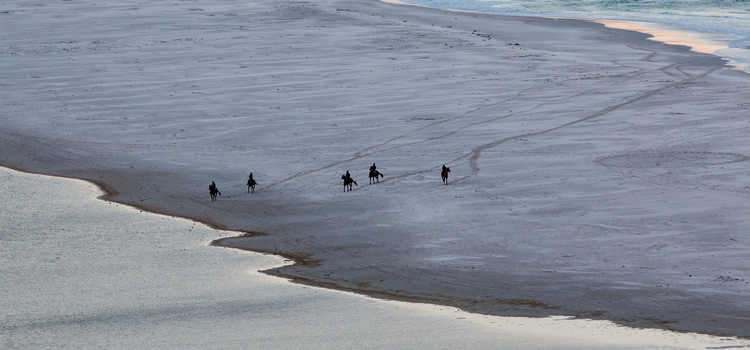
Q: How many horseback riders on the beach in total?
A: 5